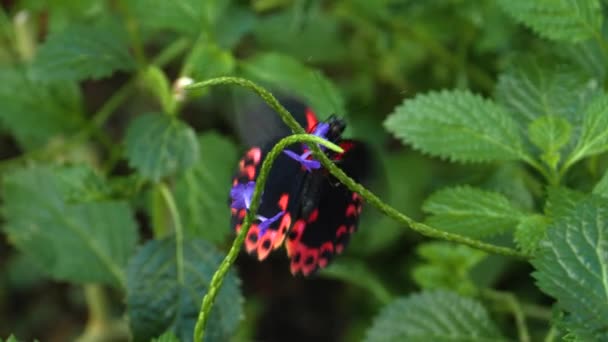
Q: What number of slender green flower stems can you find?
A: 2